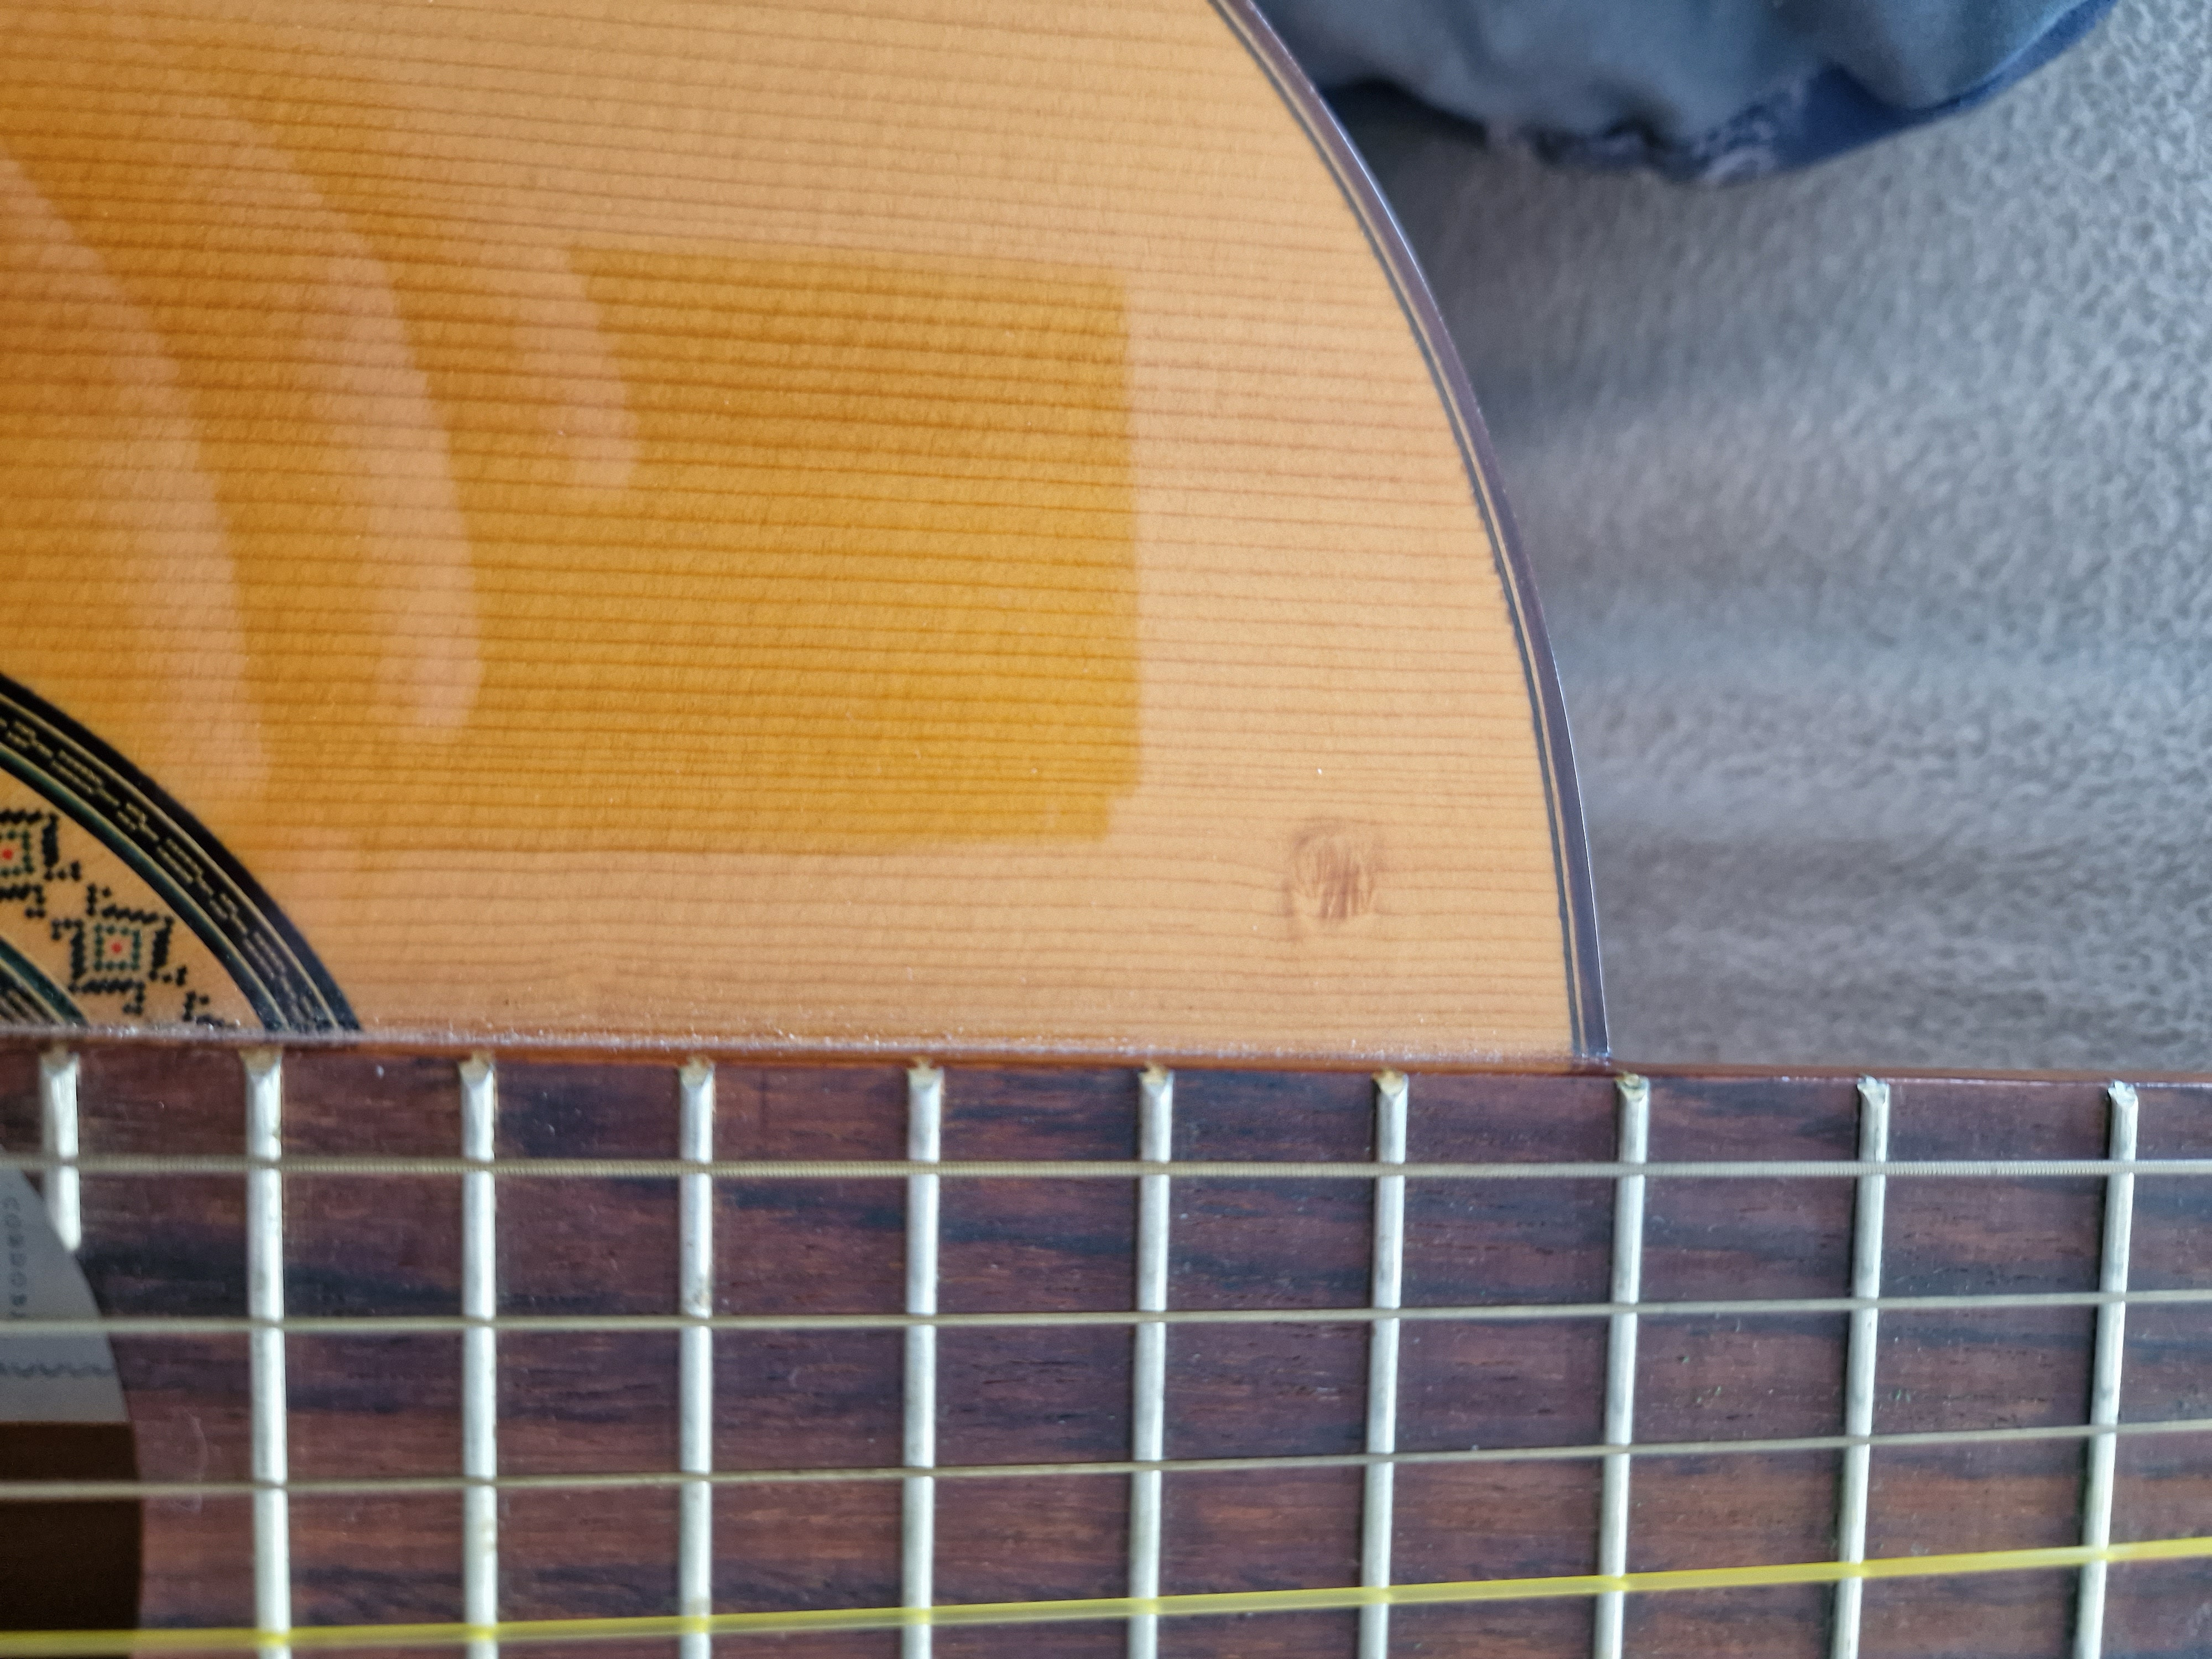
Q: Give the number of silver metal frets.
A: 10